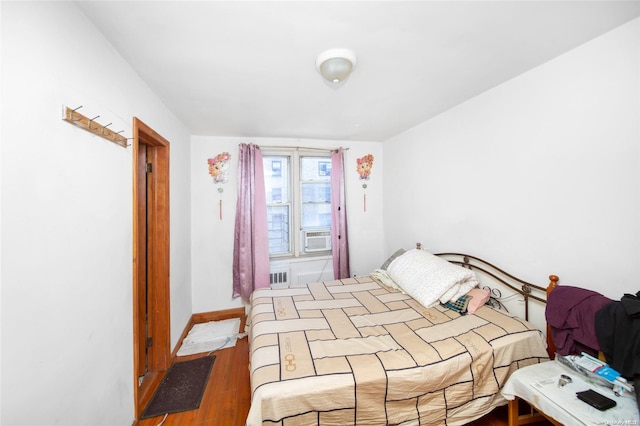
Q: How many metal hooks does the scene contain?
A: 5